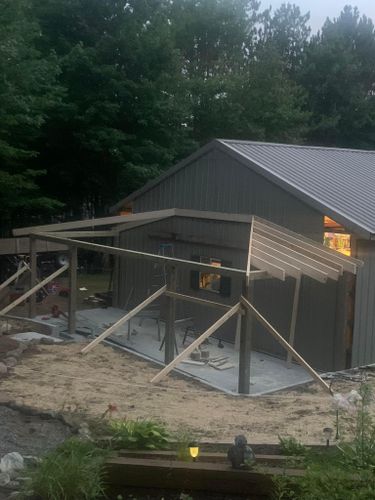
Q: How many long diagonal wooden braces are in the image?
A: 5